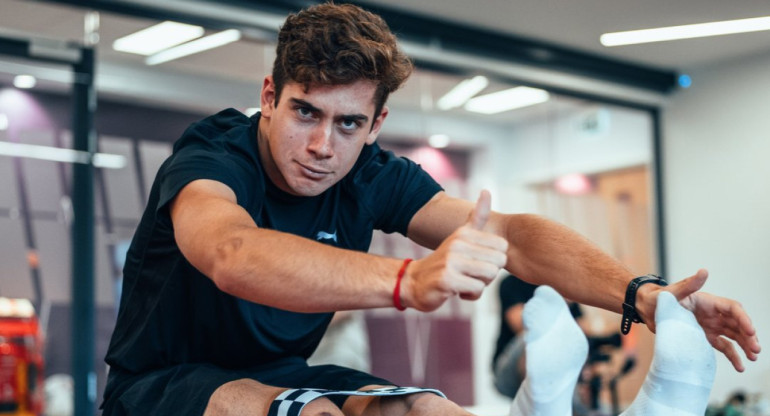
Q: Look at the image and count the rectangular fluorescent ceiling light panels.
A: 5